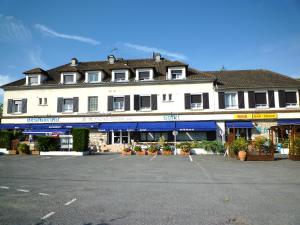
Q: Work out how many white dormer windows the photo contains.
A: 6